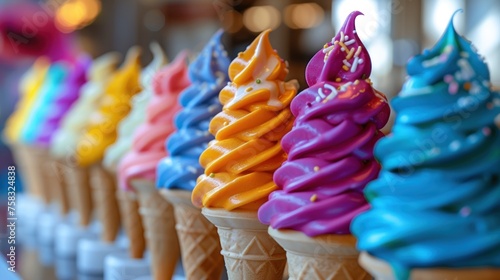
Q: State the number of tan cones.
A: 11